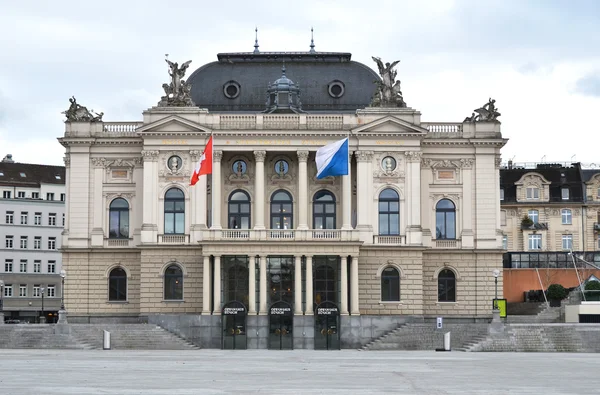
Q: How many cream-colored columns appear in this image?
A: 12